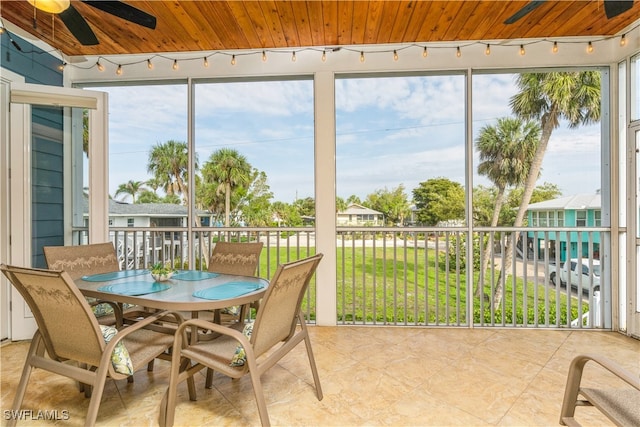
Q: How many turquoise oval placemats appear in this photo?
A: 4